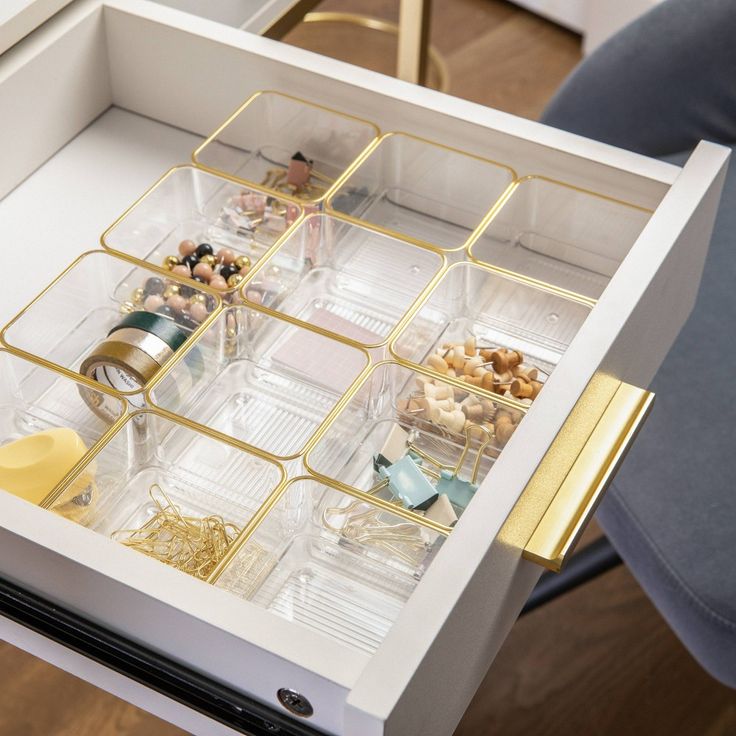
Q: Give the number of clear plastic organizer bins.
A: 12